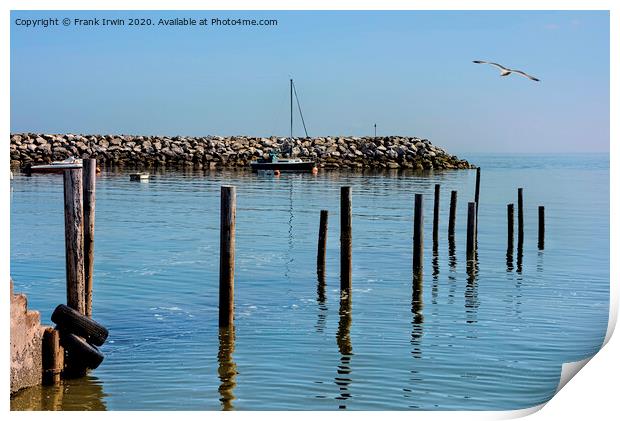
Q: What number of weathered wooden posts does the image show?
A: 13